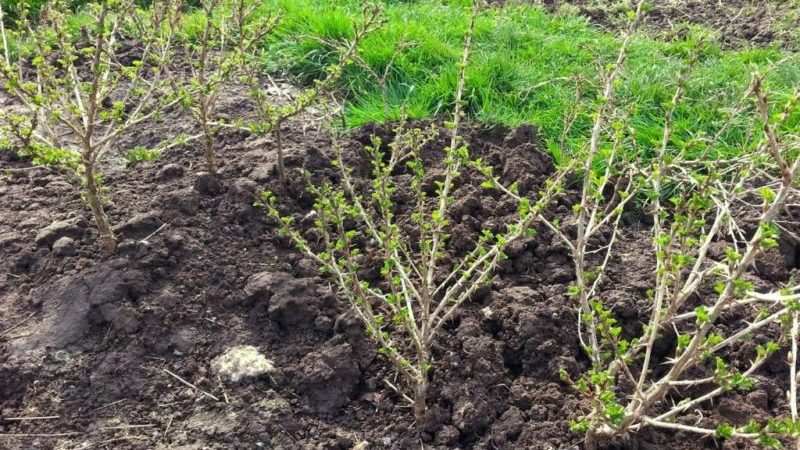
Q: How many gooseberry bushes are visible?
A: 5